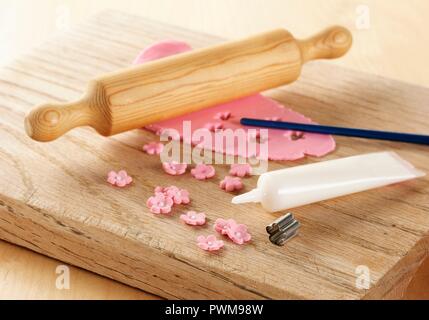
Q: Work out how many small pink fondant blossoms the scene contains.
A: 13